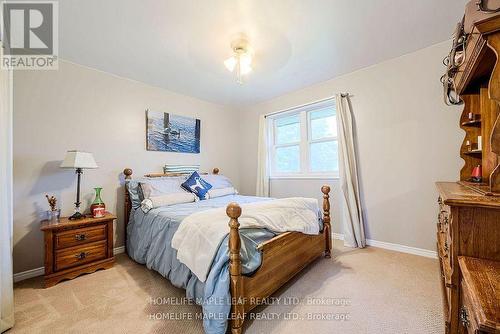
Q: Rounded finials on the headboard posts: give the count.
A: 2